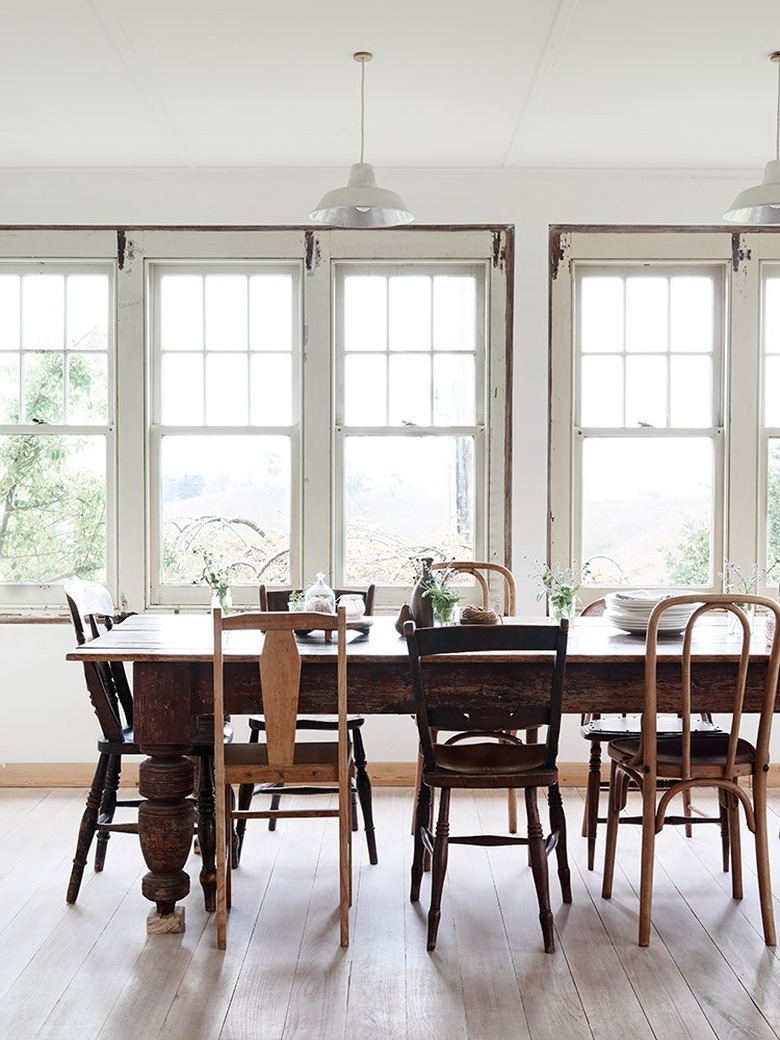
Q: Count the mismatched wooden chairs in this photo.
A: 7